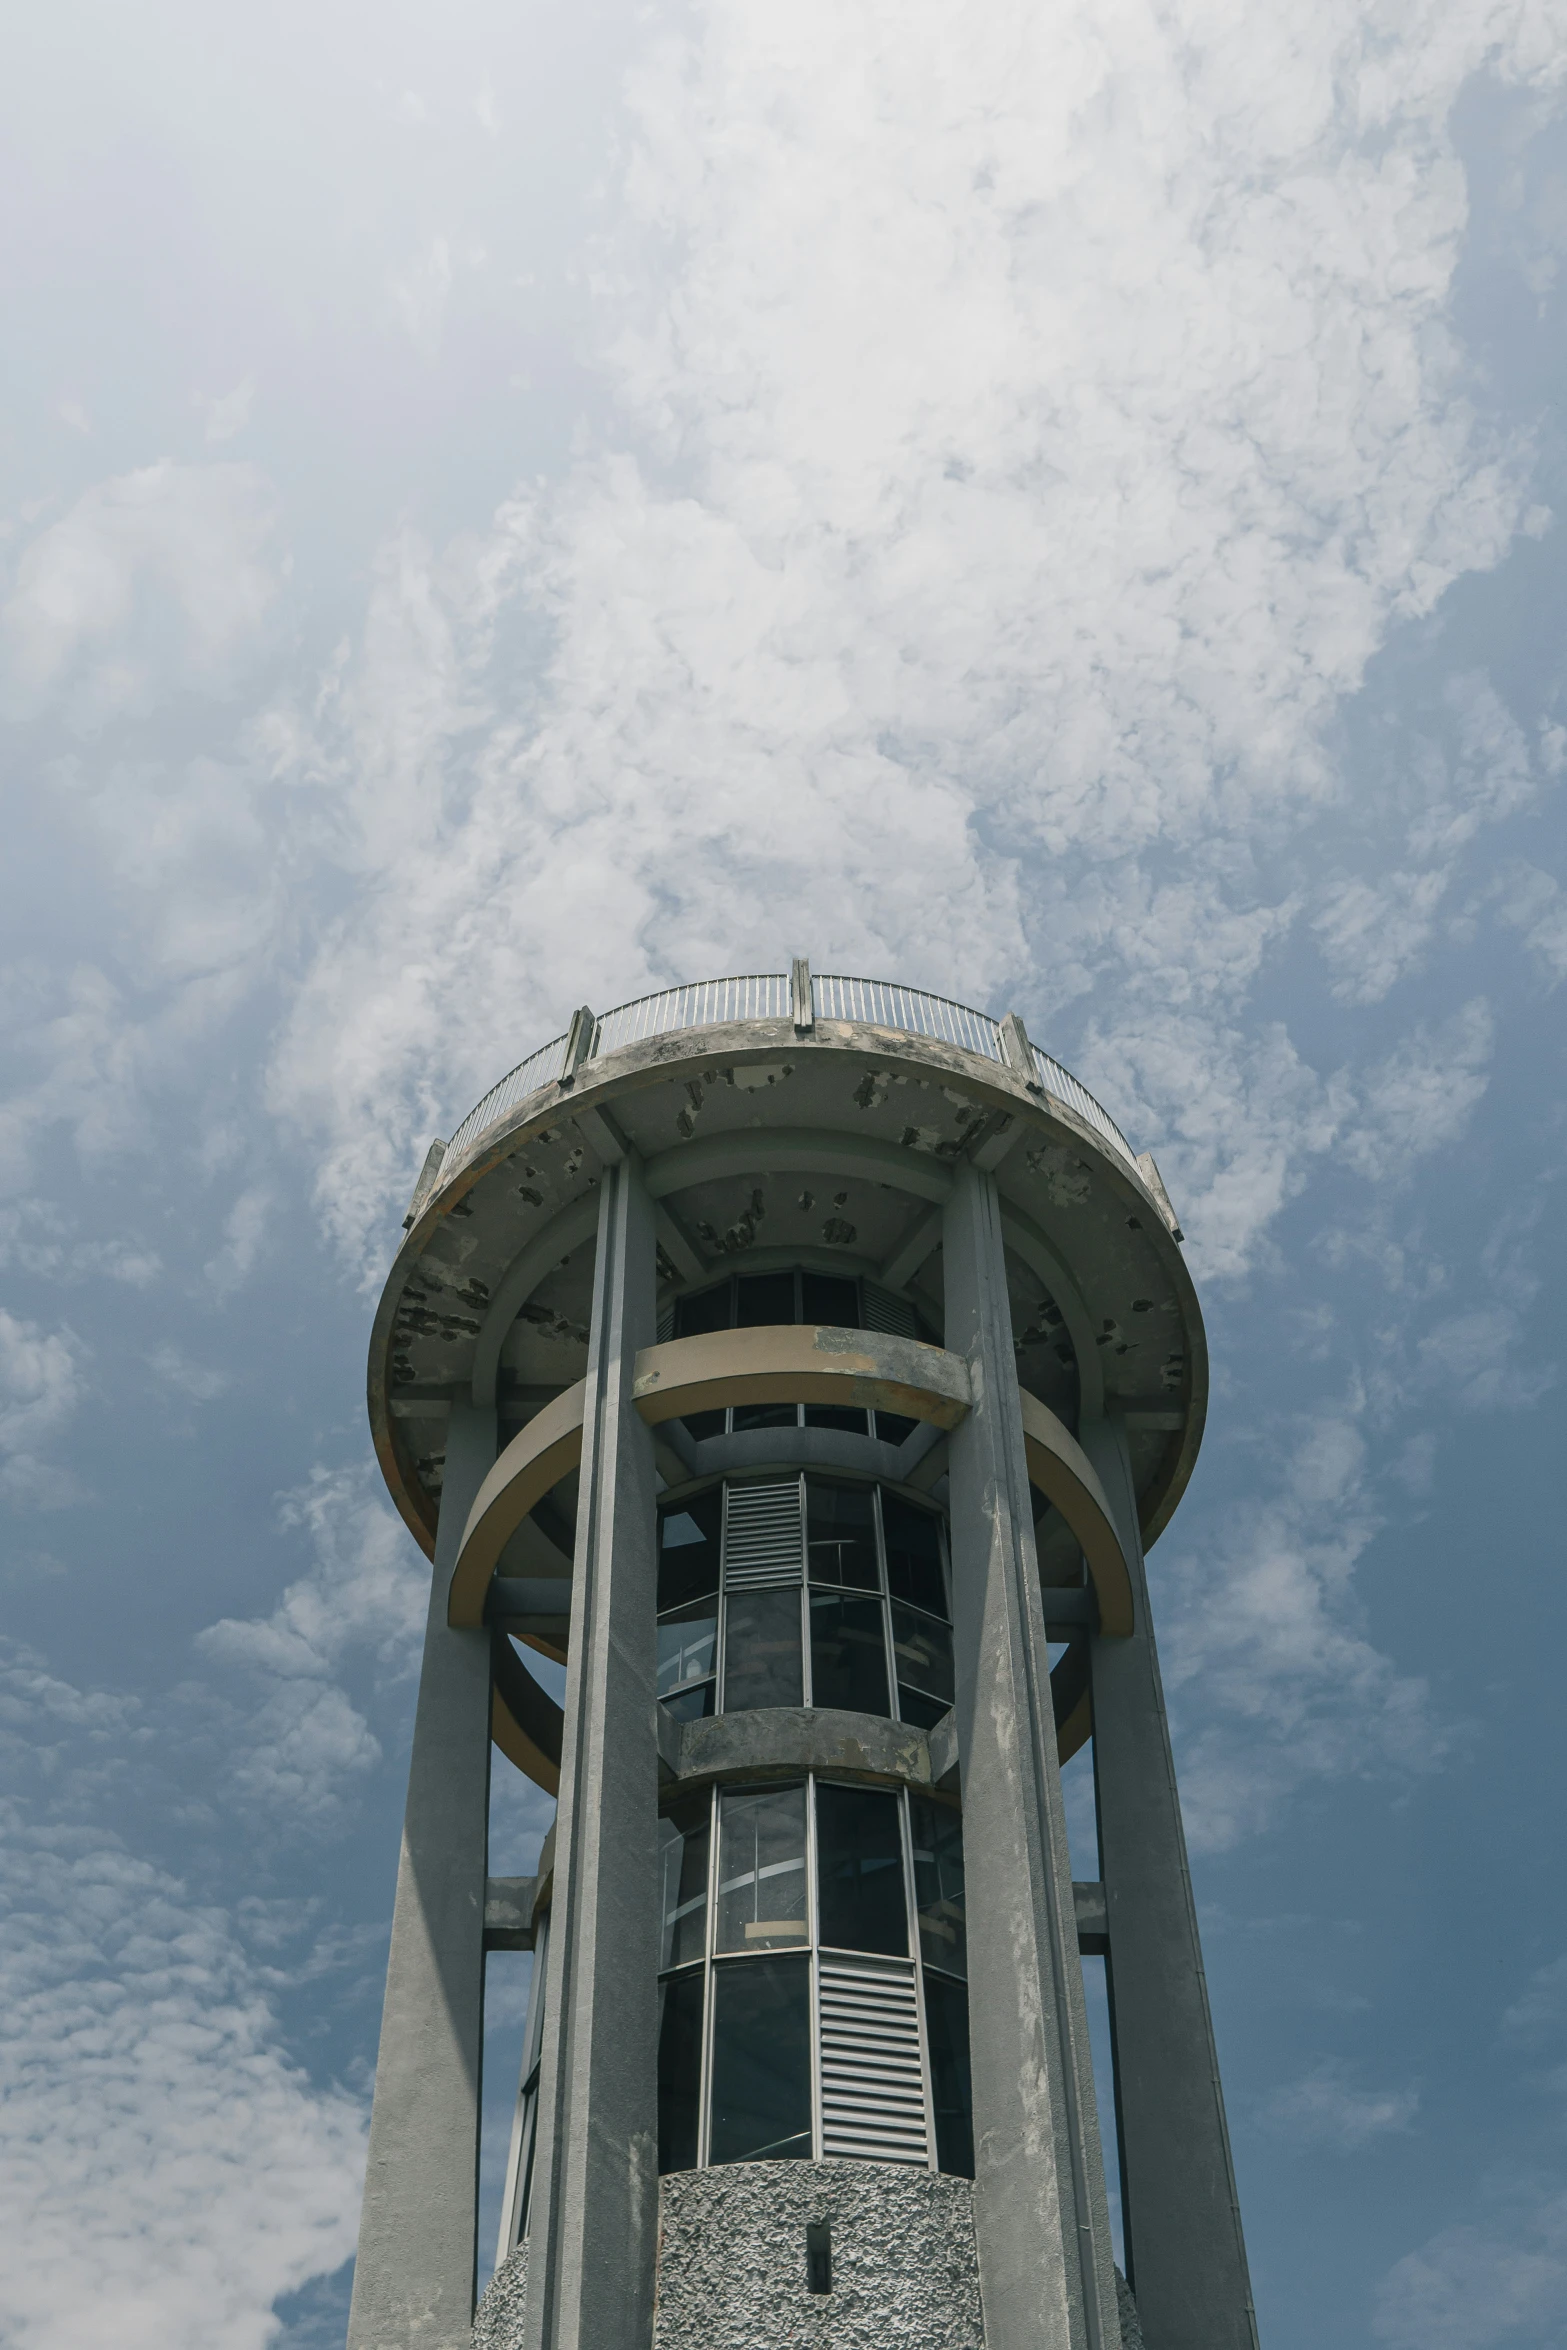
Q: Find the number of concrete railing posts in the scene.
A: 5